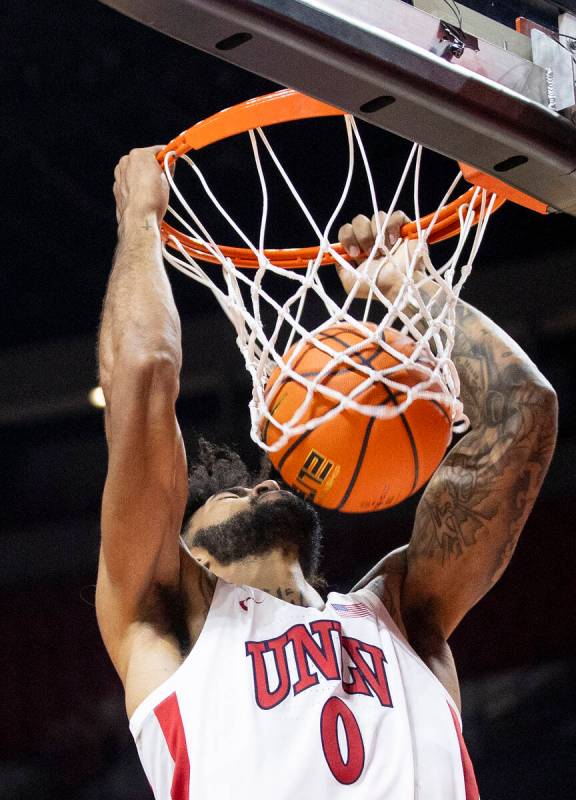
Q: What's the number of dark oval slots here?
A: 3